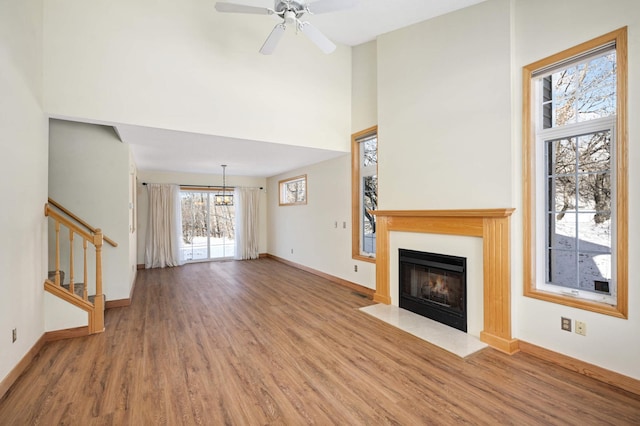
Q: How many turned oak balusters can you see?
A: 3